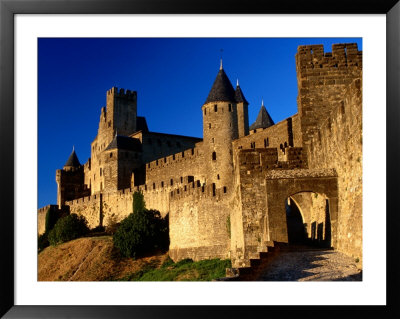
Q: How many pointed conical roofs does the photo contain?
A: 4